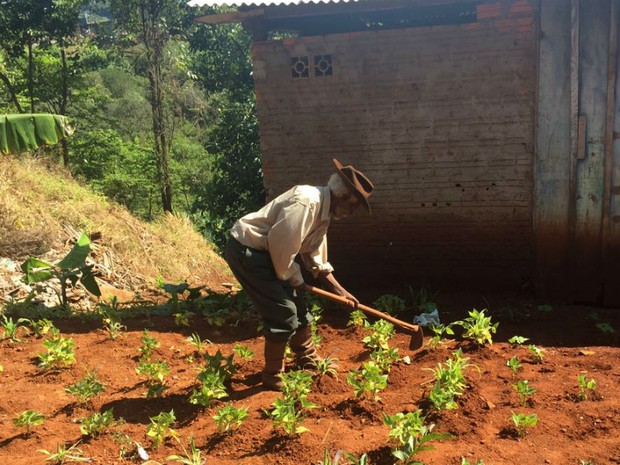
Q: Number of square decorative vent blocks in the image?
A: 2